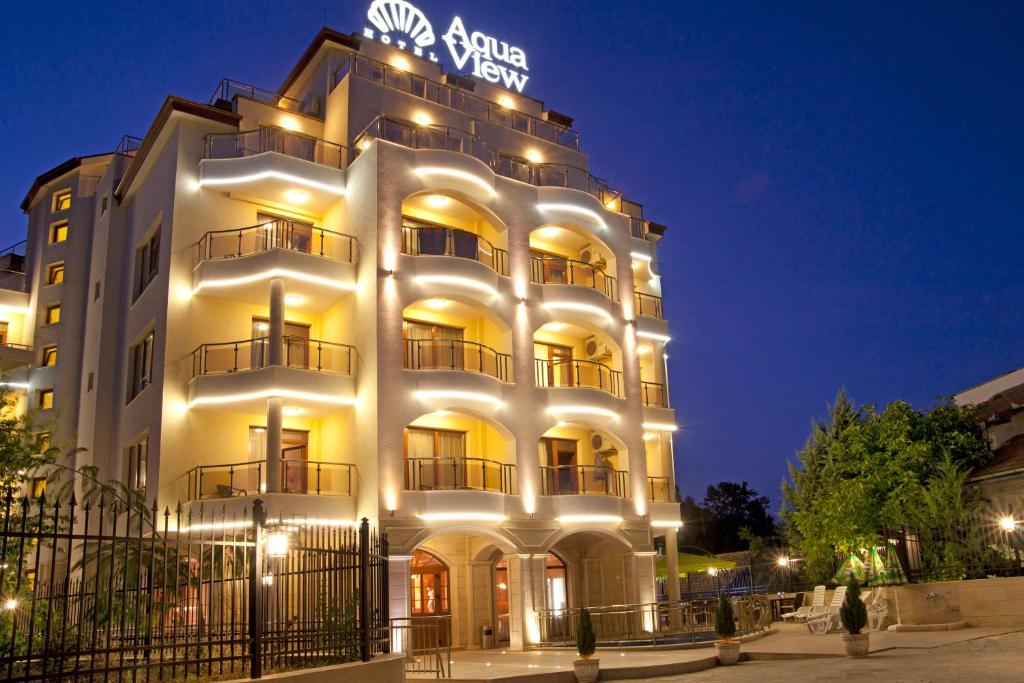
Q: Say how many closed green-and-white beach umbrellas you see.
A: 3